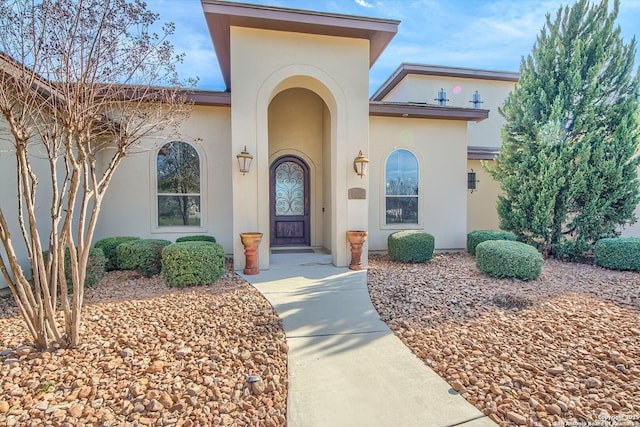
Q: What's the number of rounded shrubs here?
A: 9